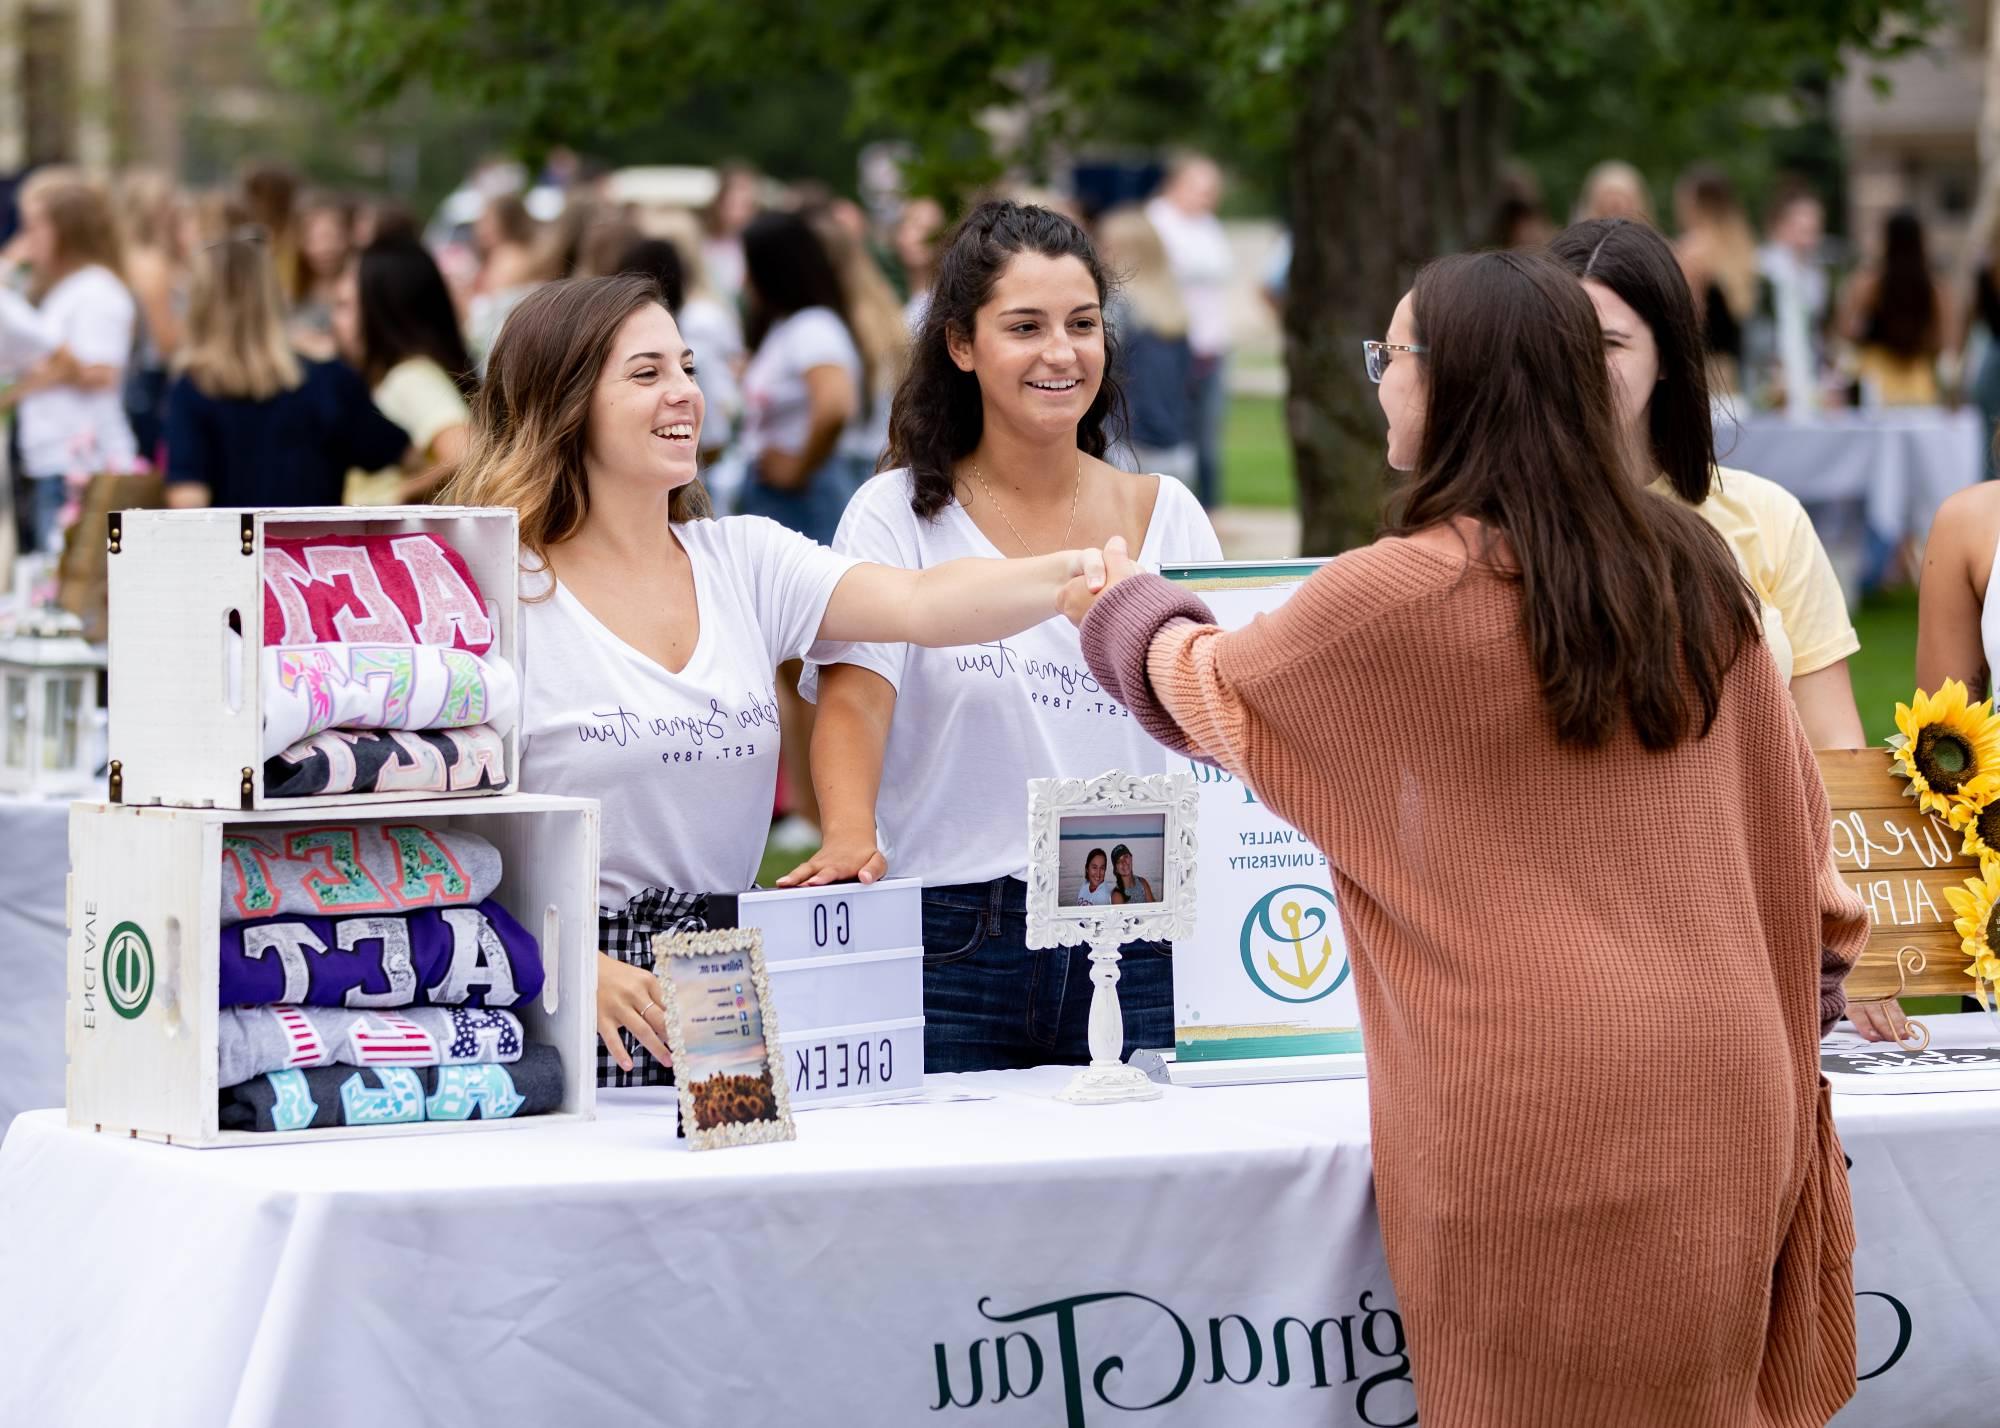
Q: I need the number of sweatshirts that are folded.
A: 7